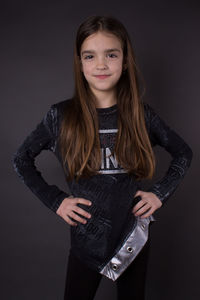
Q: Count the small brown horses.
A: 0